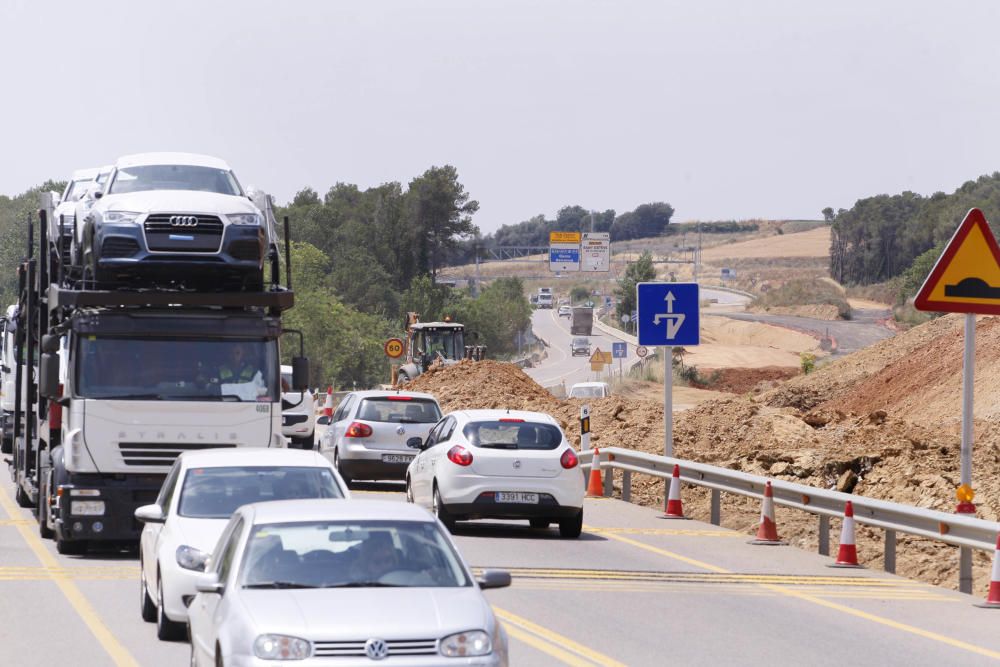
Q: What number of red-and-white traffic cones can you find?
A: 6